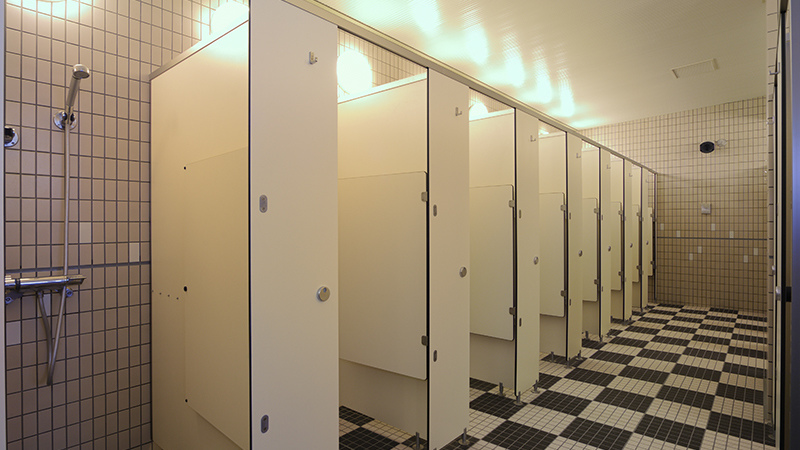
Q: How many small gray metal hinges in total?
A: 14